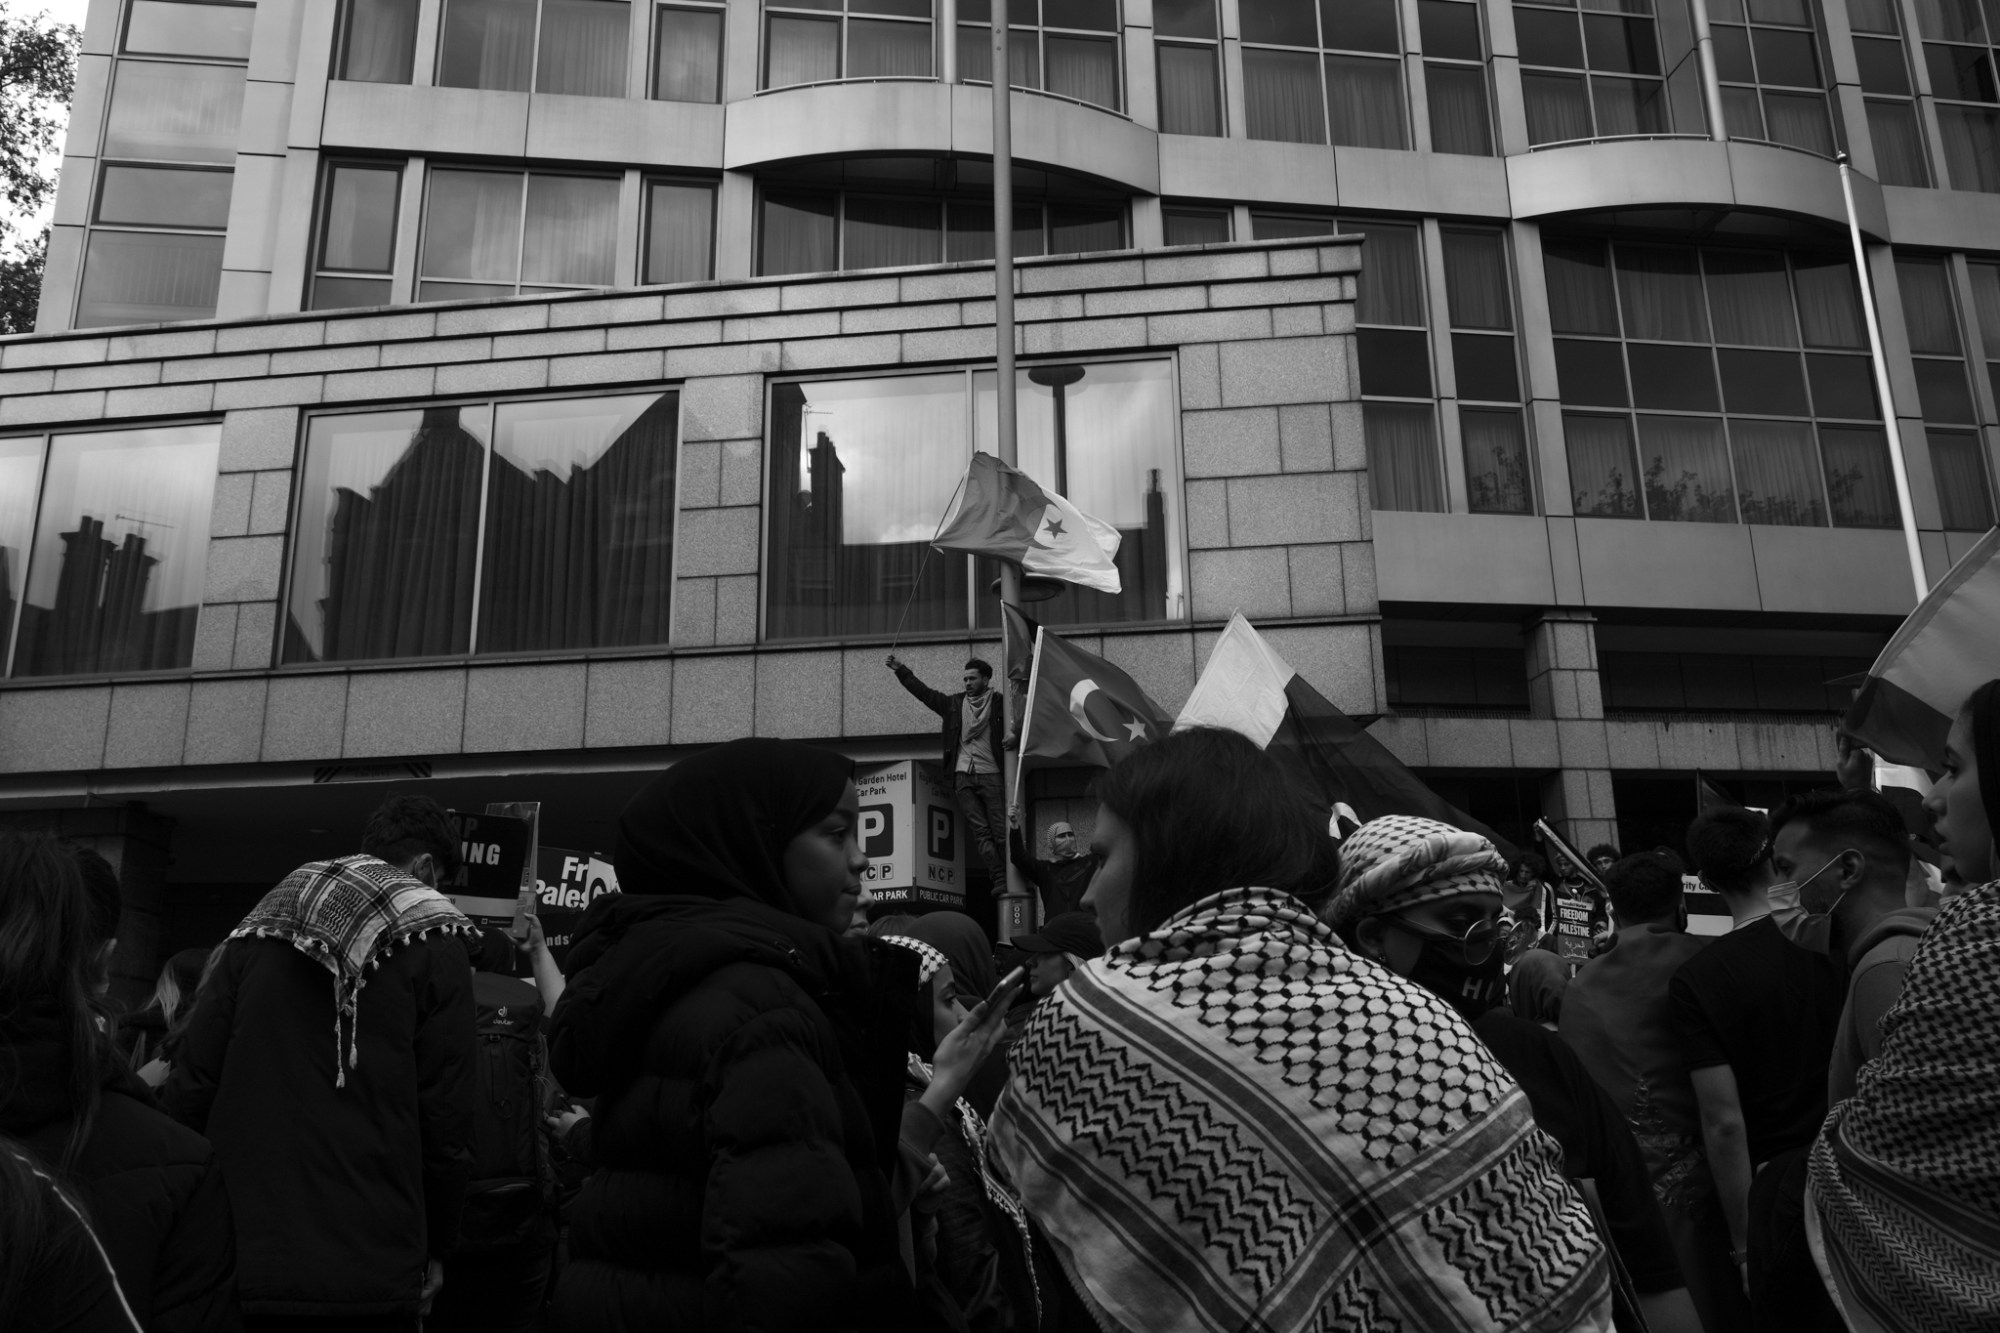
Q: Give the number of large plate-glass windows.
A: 3